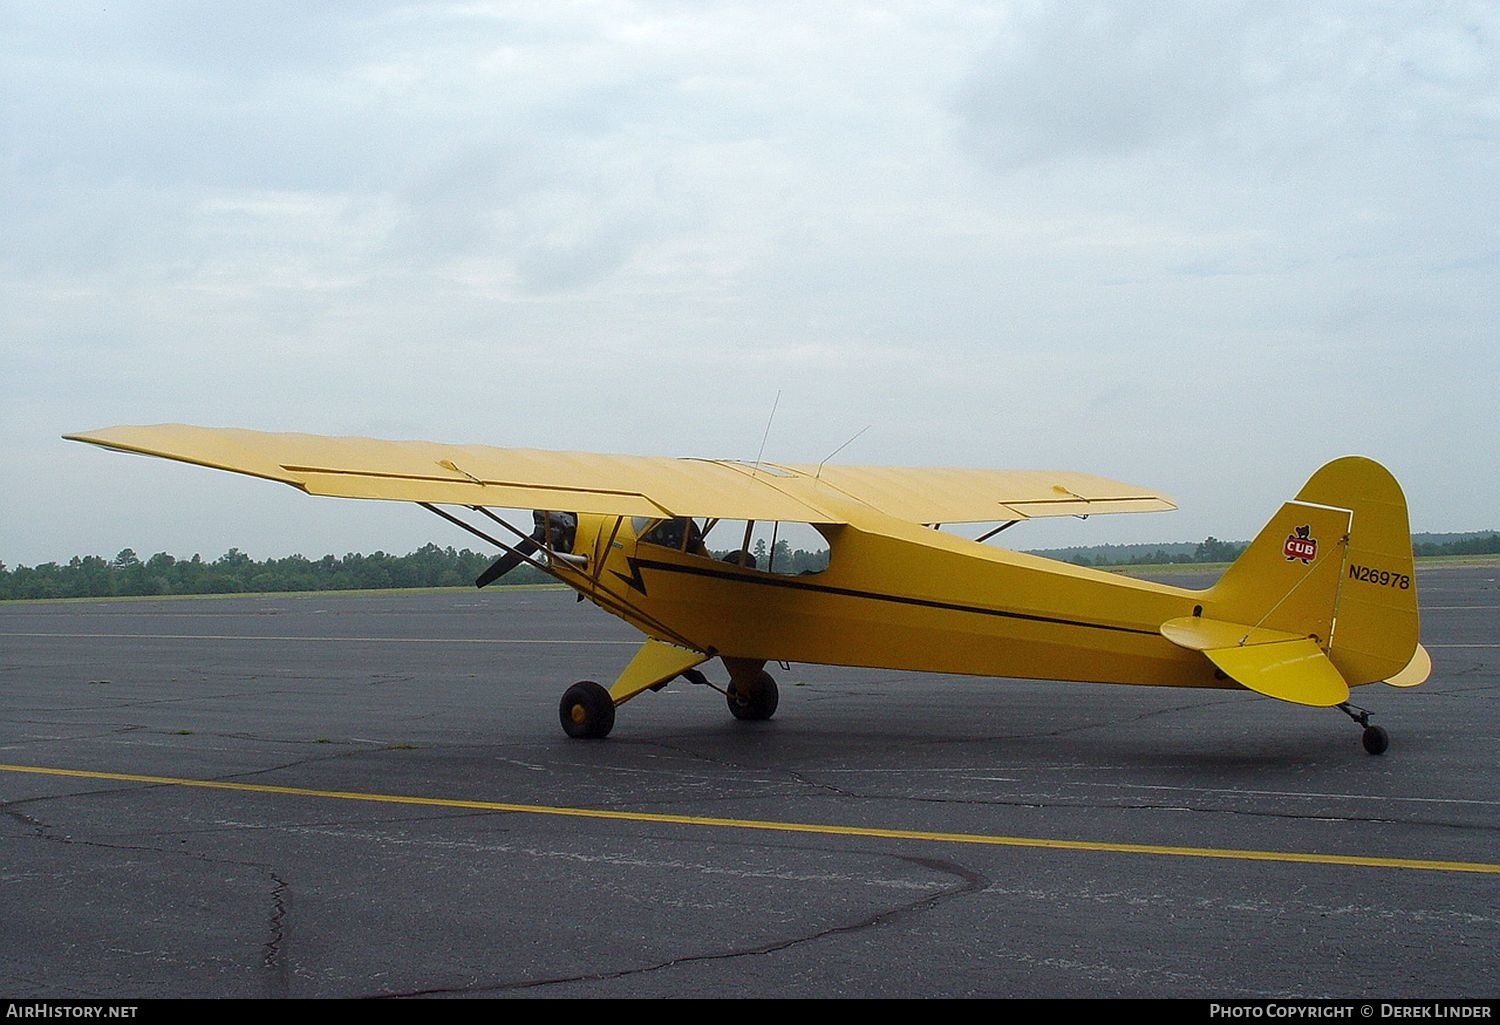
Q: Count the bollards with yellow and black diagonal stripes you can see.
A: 0